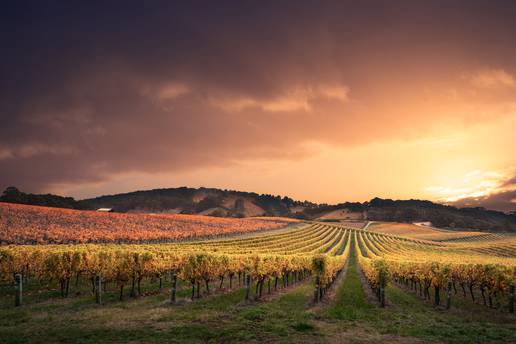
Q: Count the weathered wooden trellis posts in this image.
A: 8